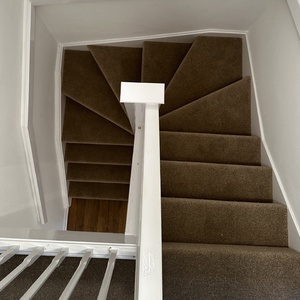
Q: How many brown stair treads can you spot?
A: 13